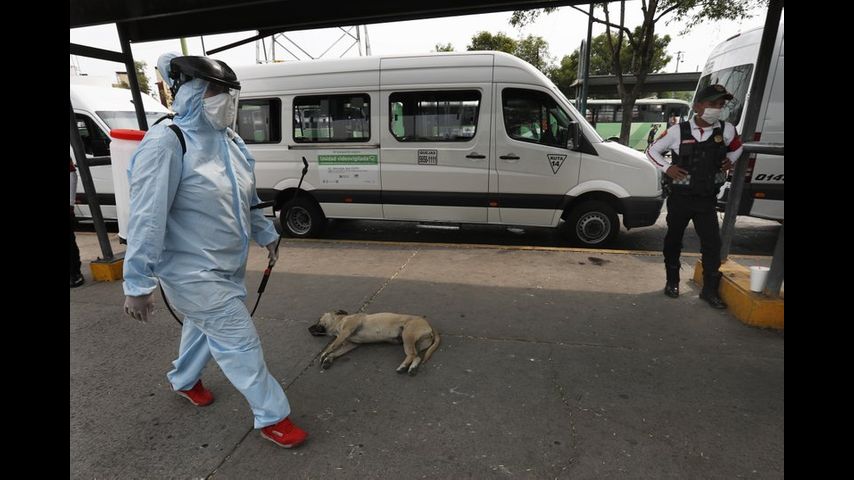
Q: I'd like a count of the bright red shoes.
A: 2